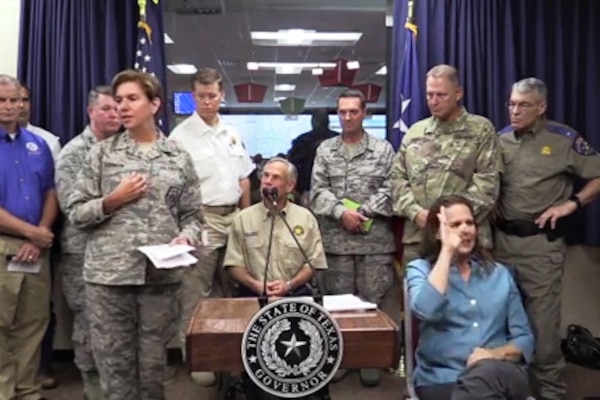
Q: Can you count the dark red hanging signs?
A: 3